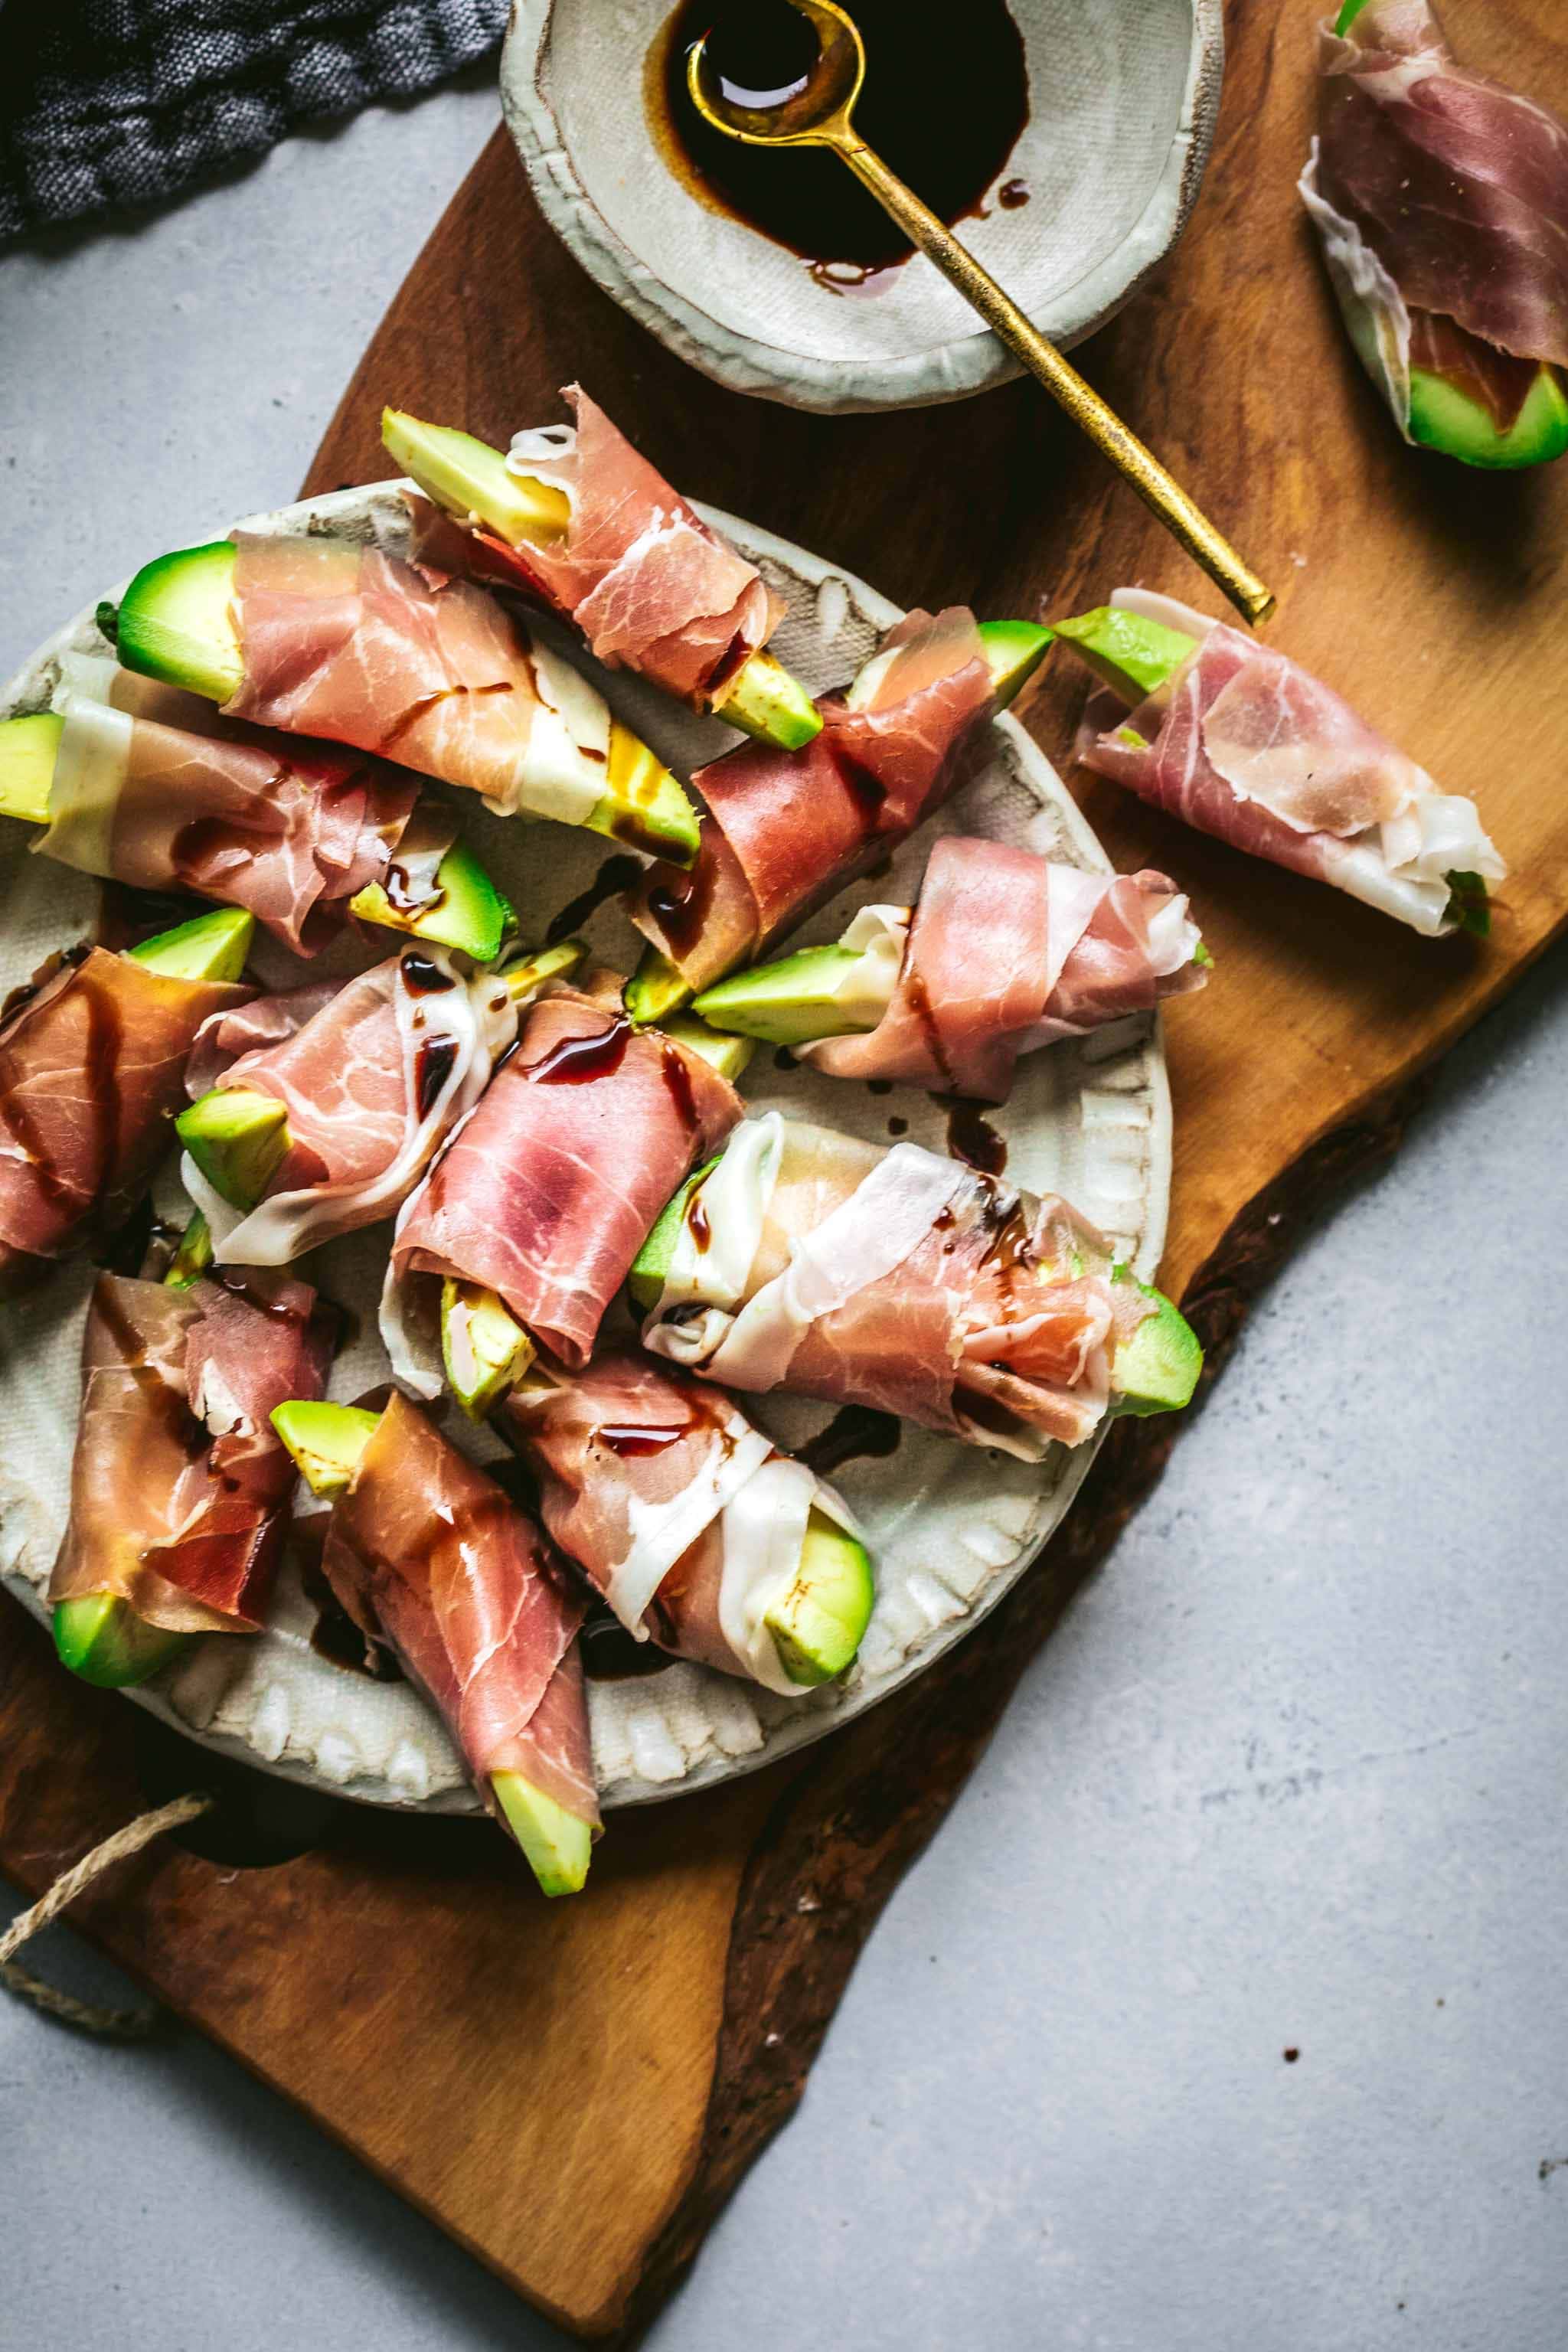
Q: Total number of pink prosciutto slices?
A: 14